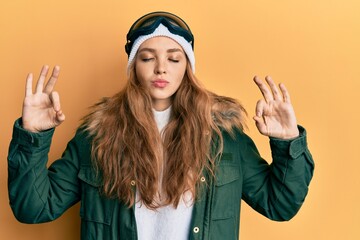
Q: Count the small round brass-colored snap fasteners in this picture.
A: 3